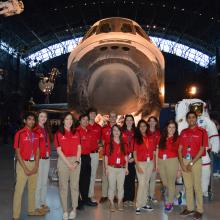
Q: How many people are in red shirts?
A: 12